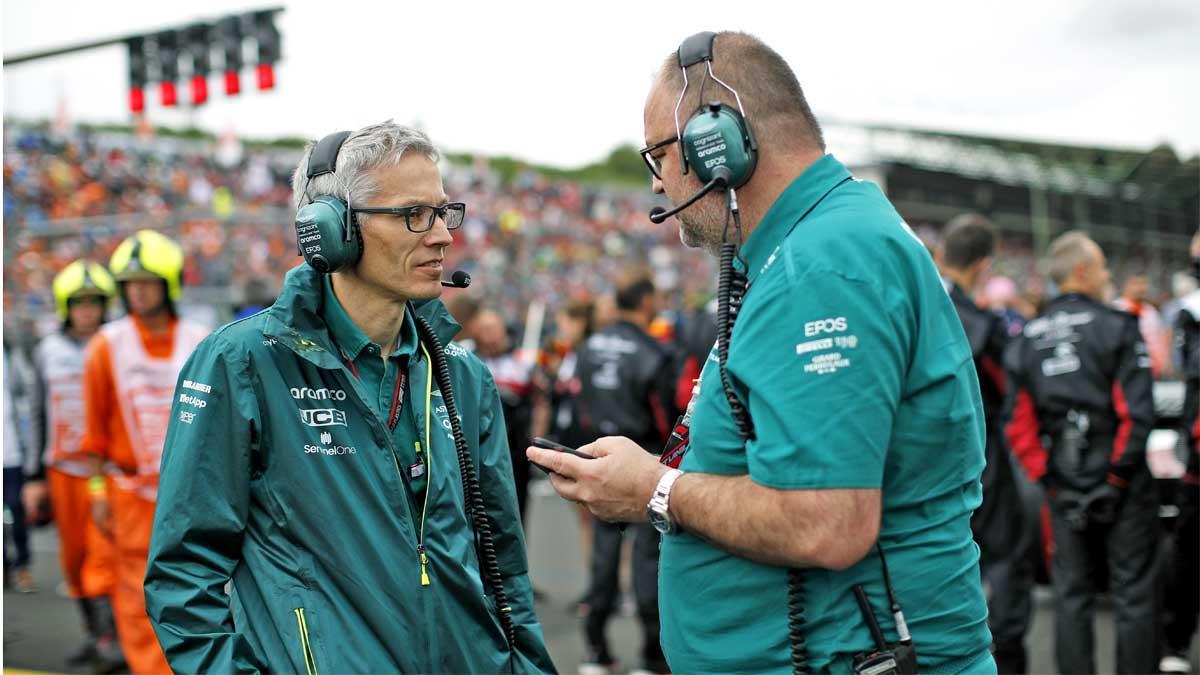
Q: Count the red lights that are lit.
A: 5